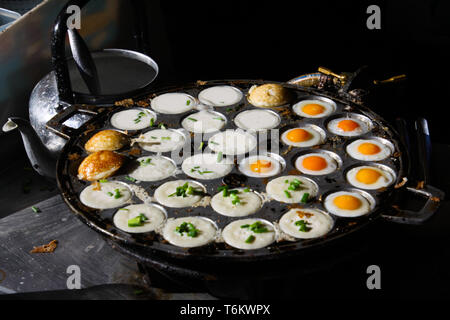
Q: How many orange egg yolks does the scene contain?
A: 8